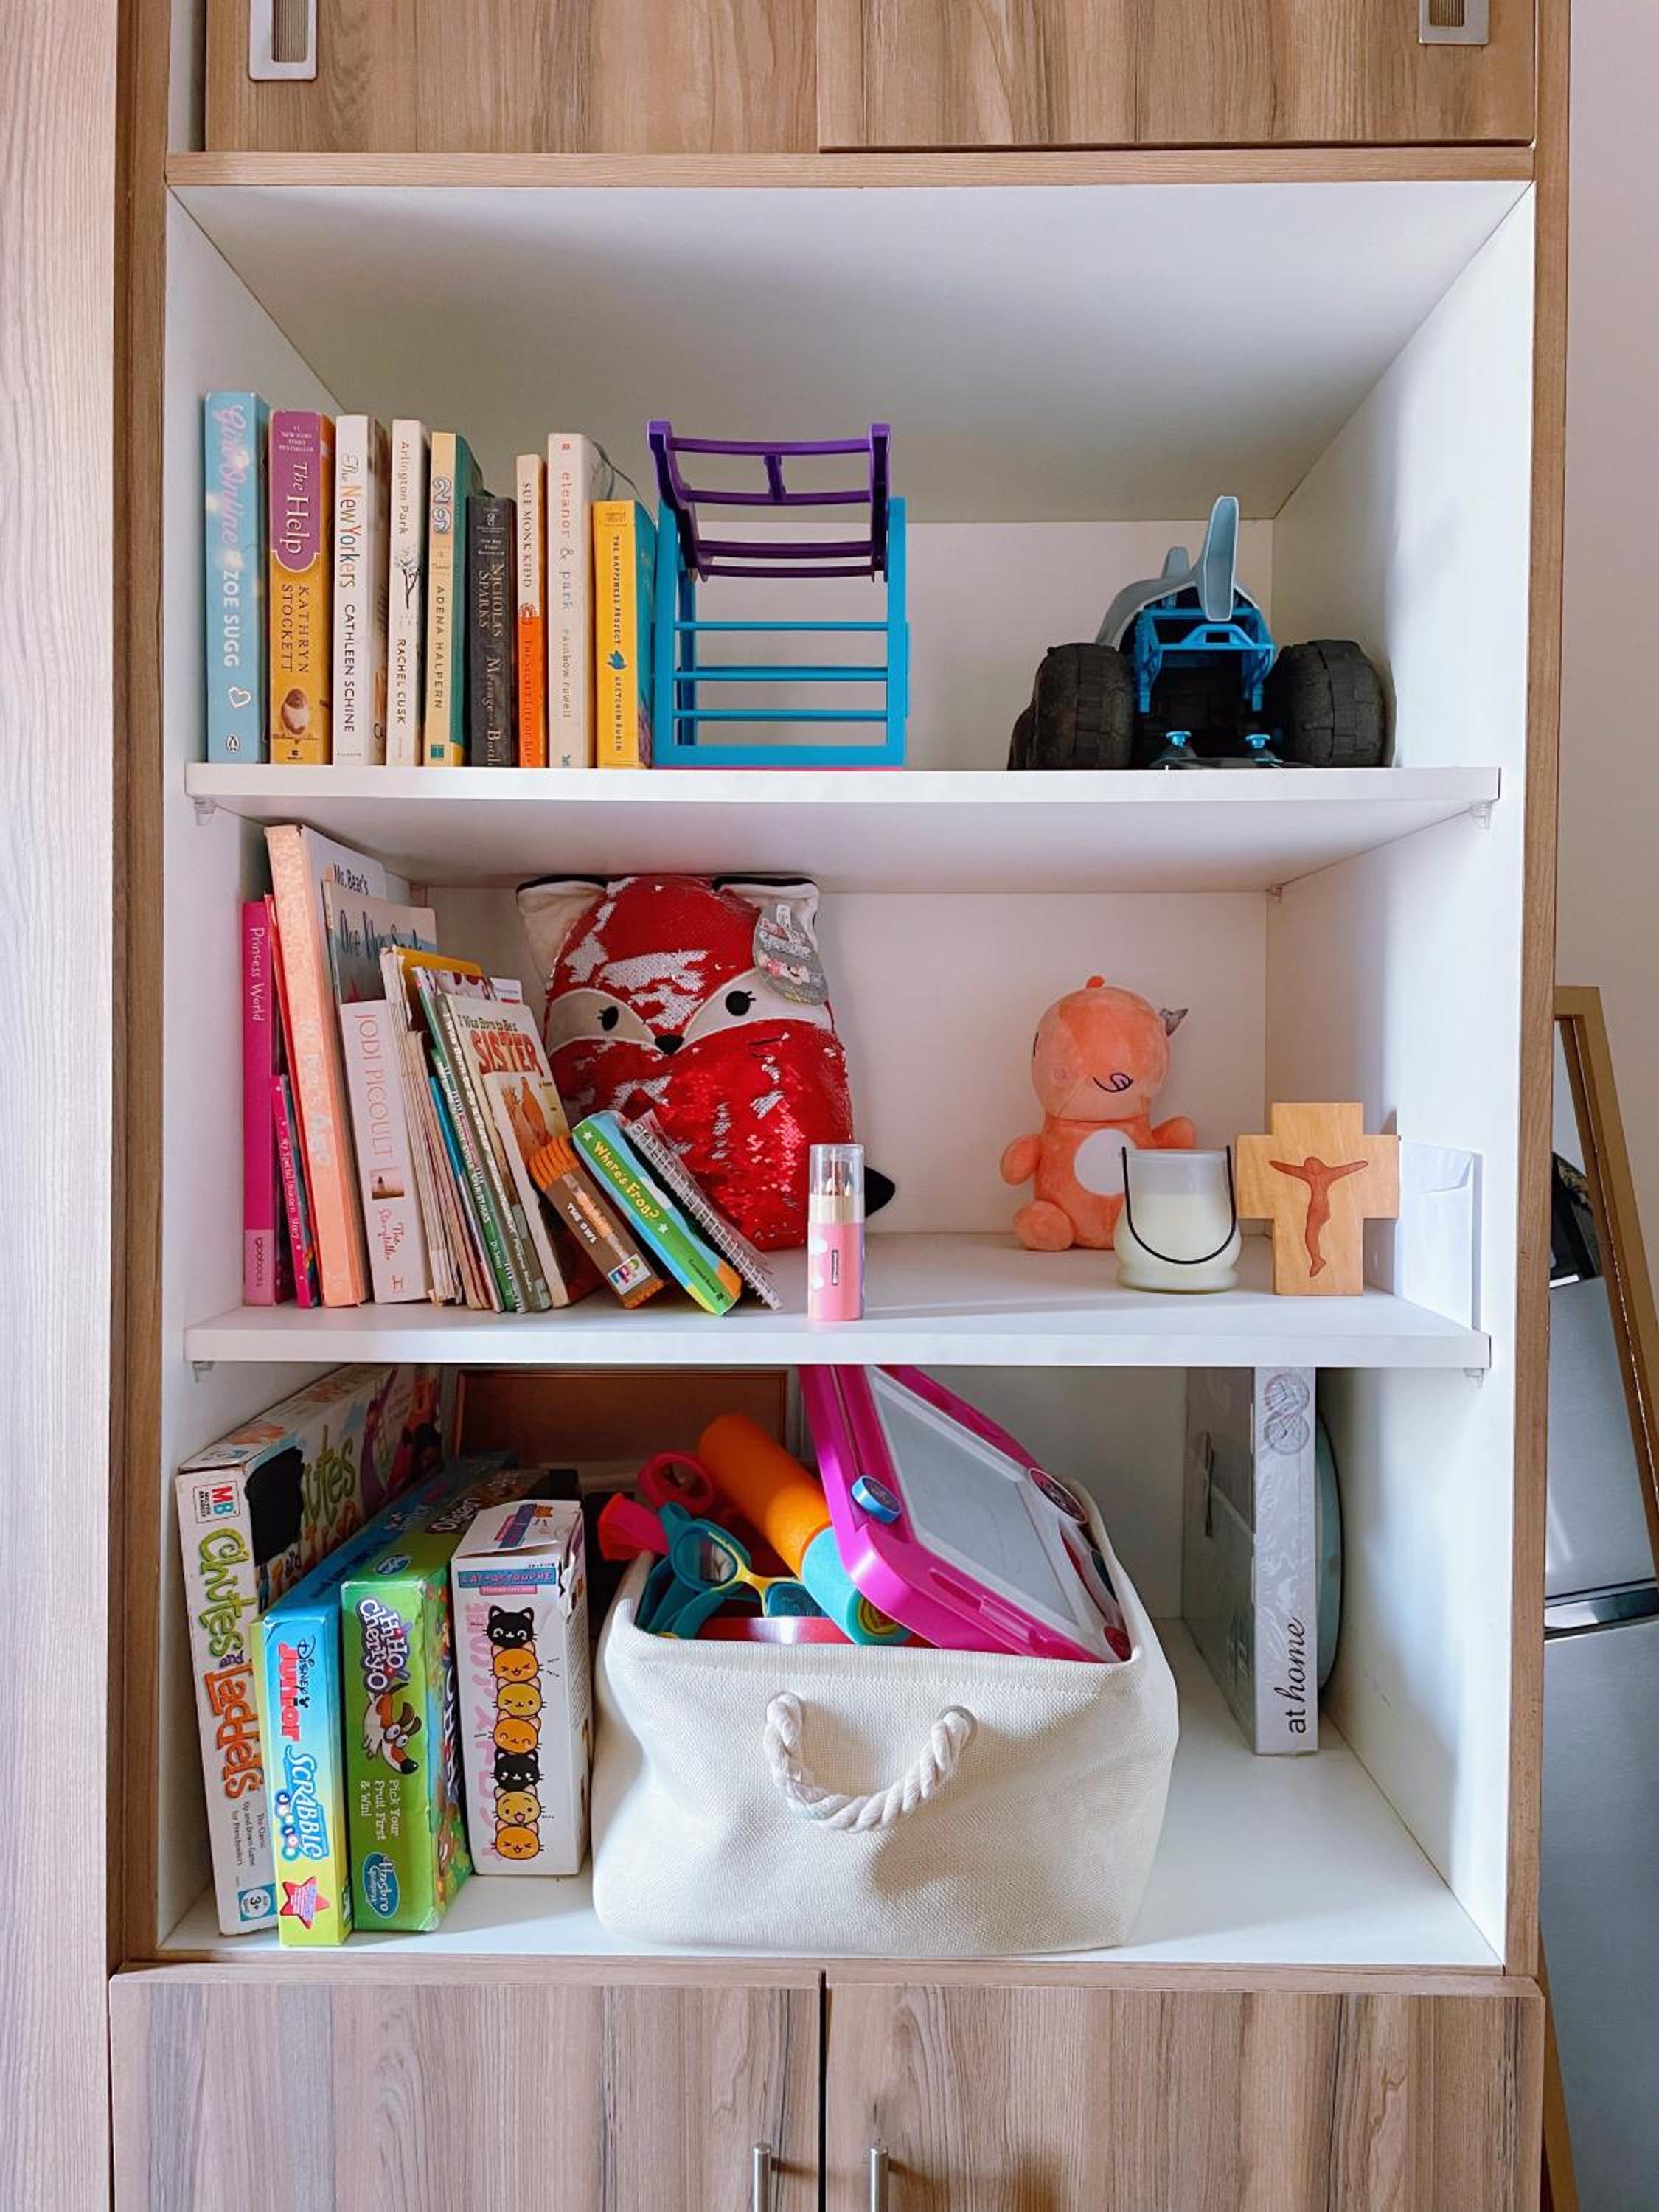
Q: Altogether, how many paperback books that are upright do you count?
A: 9